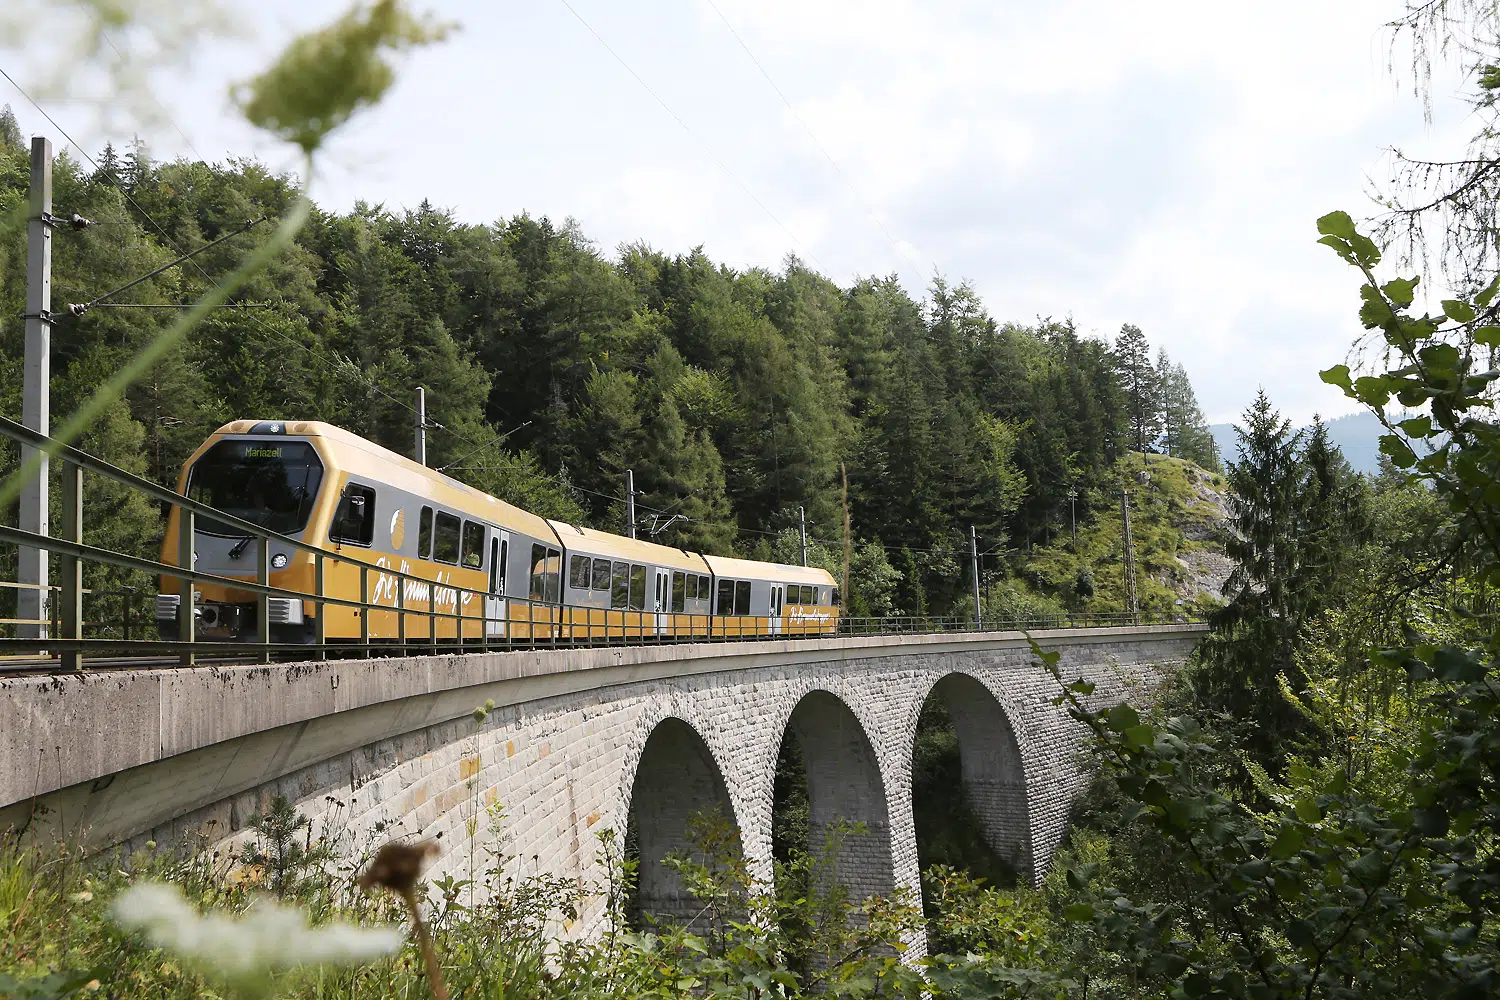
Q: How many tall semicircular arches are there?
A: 3